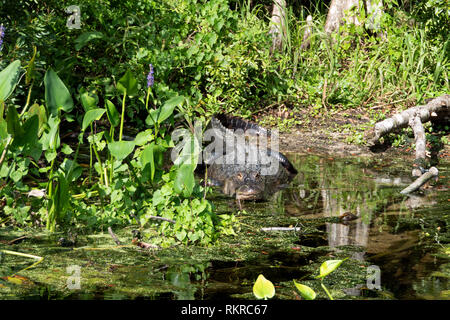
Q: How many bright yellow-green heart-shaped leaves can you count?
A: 3